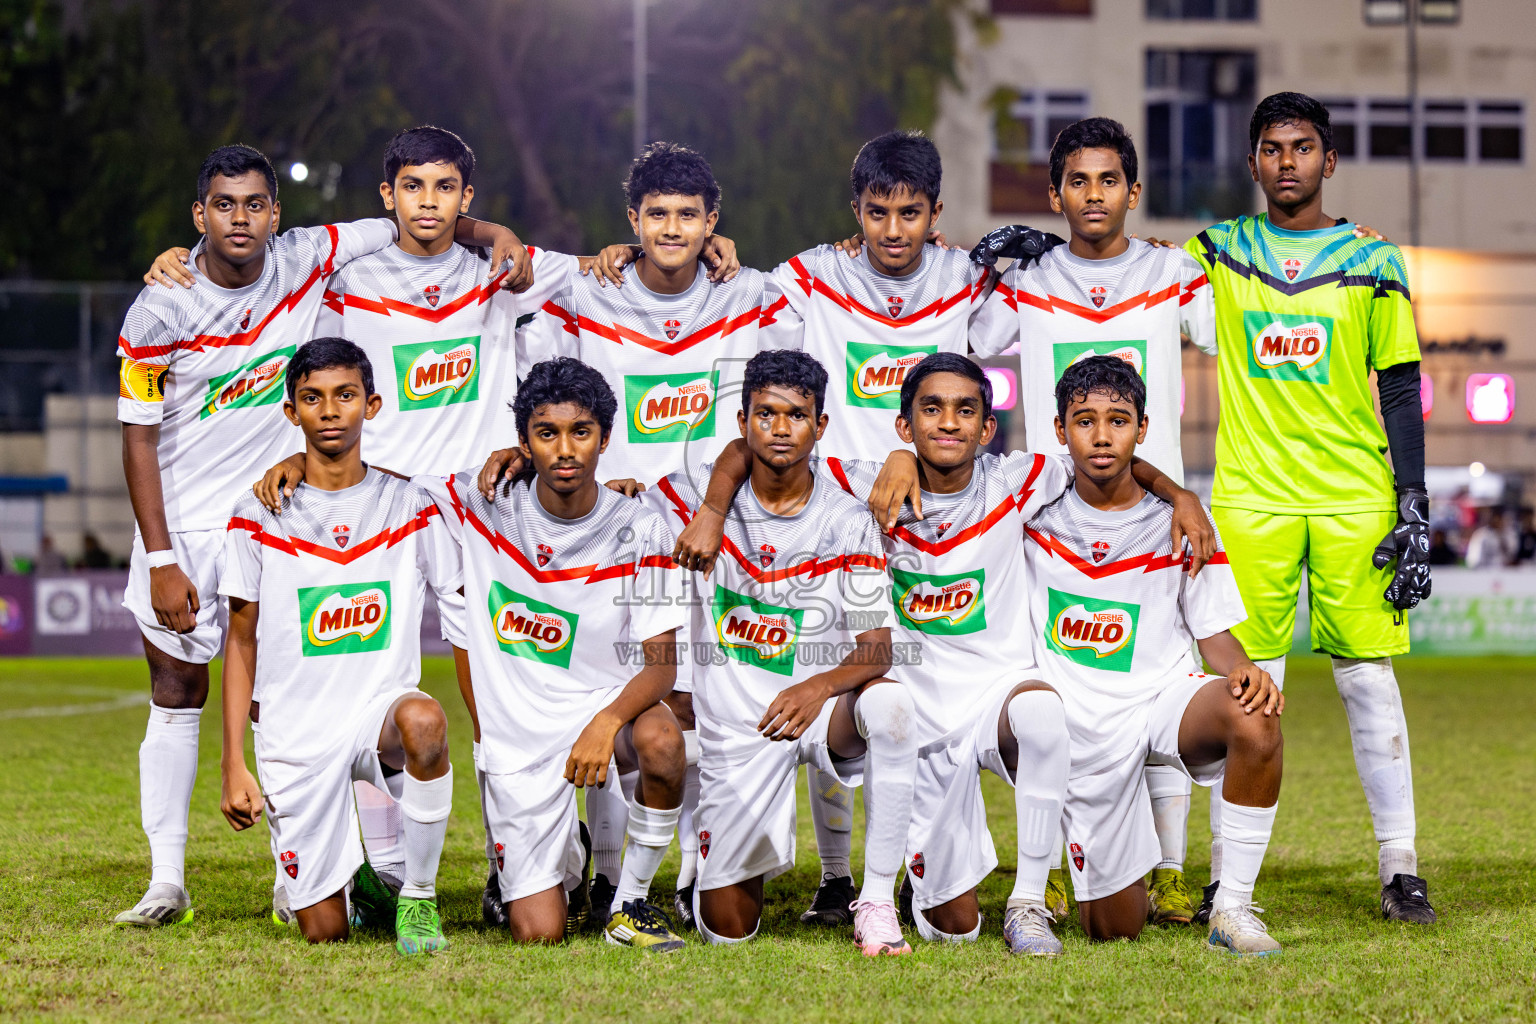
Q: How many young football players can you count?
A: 11